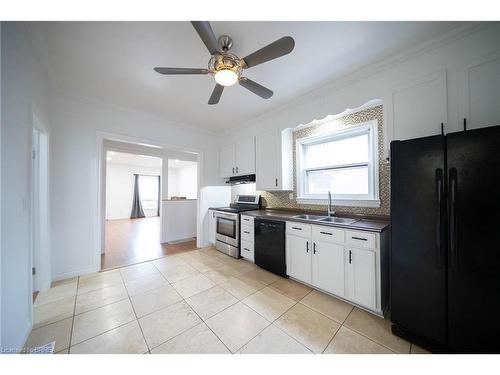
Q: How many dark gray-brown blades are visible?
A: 5